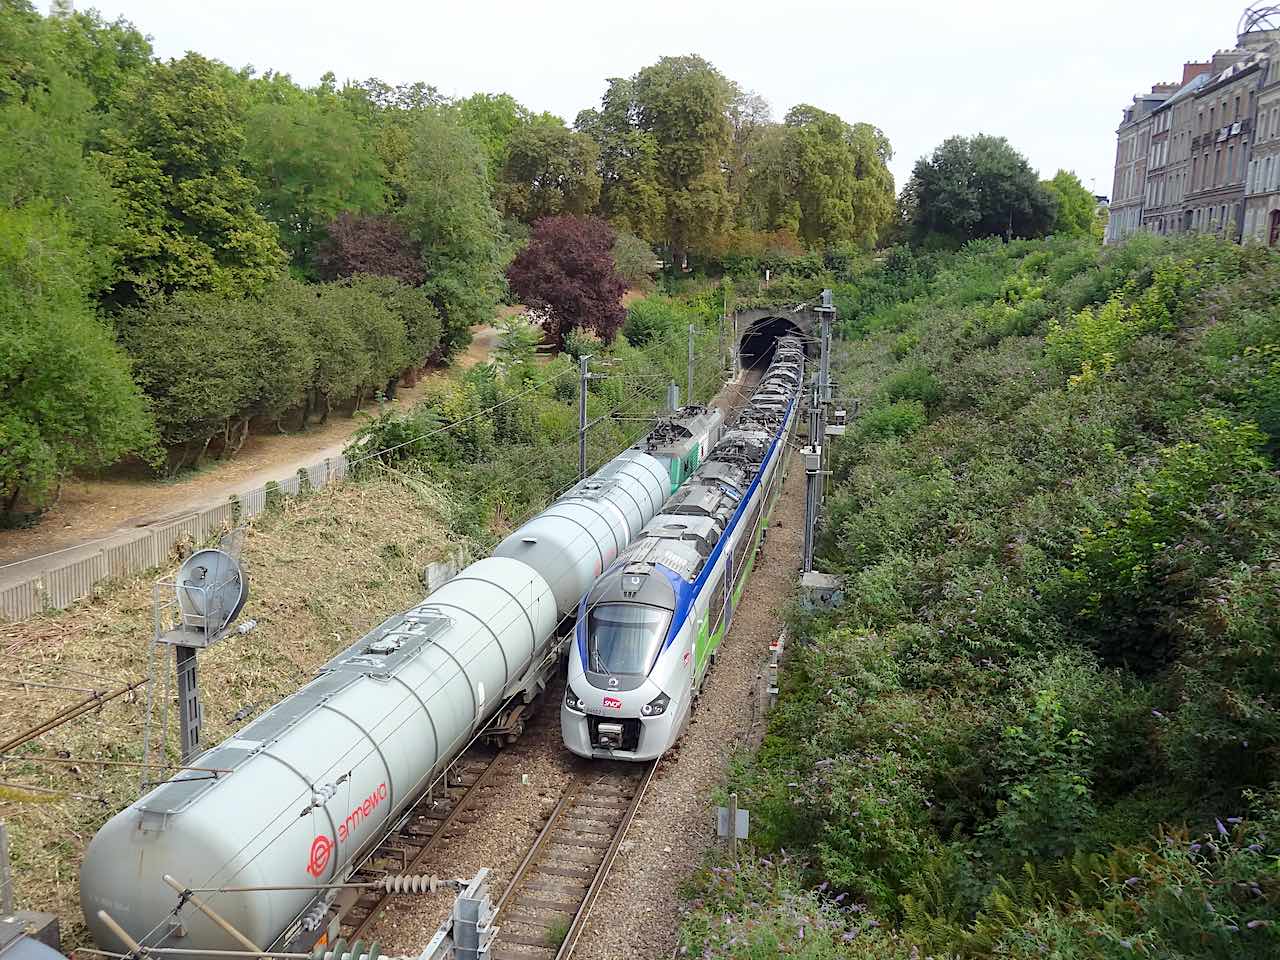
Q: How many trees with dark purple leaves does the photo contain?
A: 2